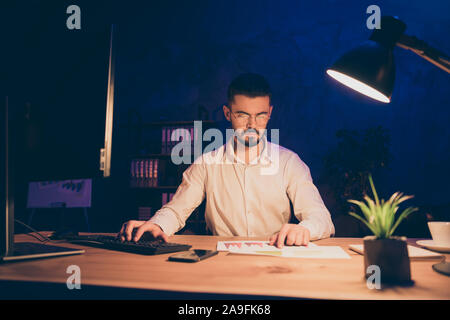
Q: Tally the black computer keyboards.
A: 1